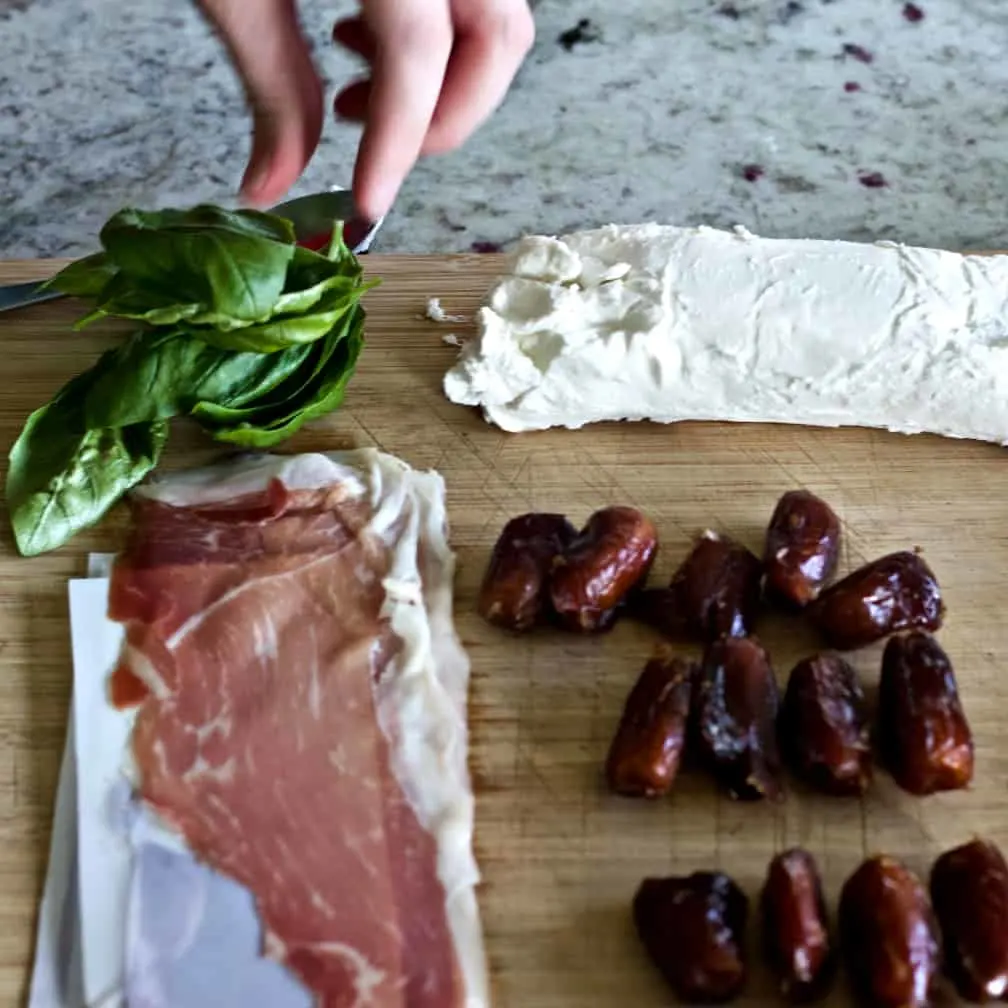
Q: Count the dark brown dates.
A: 13